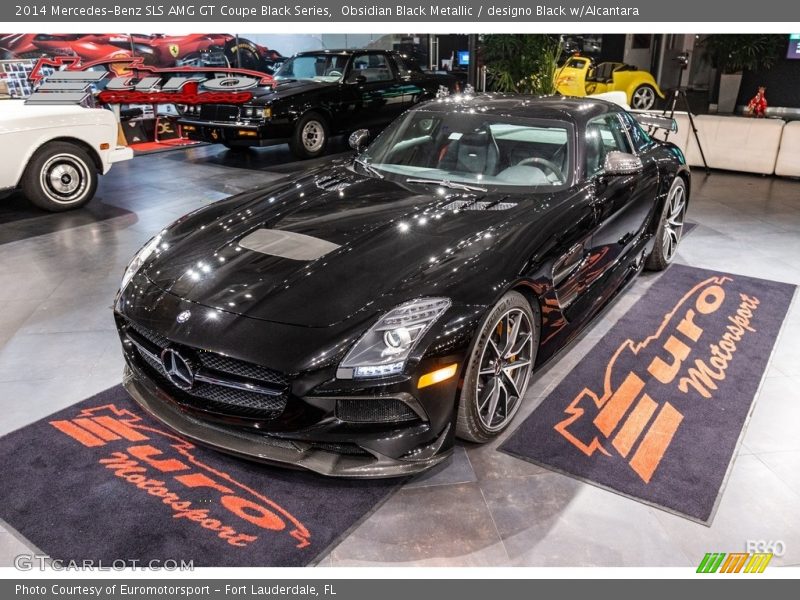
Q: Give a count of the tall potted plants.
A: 2